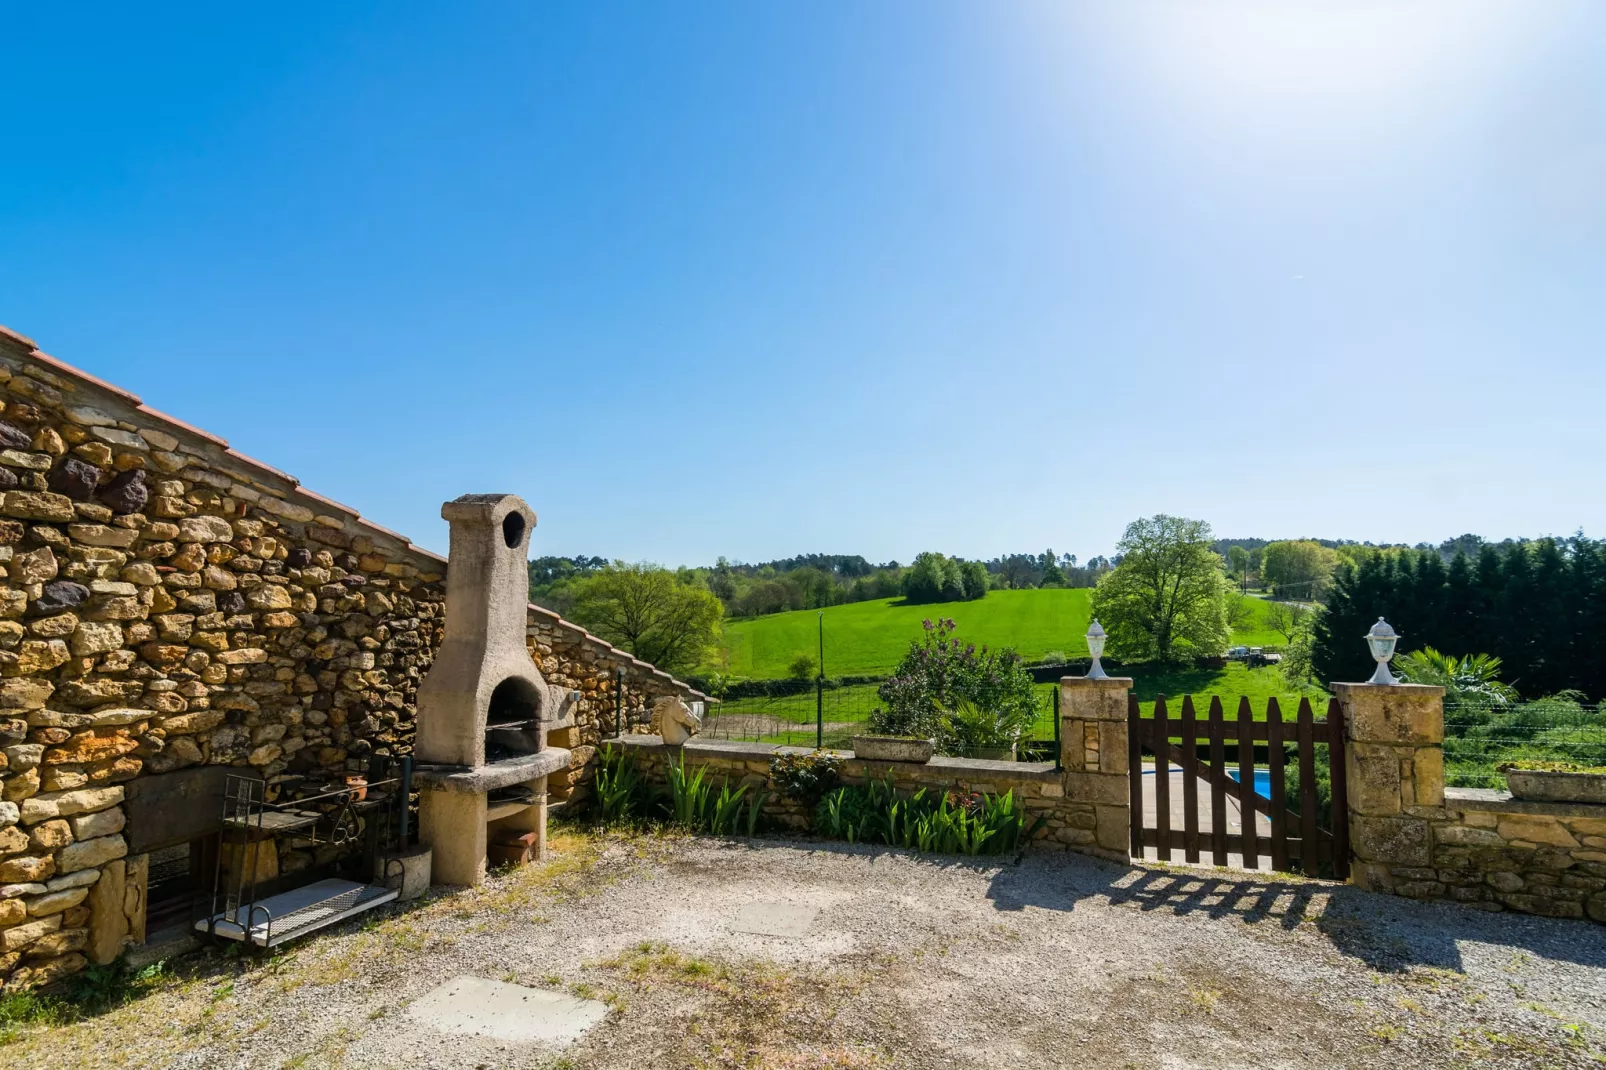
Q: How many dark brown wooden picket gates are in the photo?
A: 1